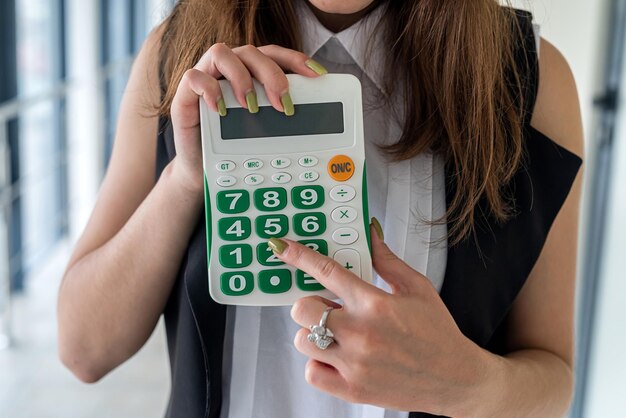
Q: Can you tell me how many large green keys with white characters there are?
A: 12